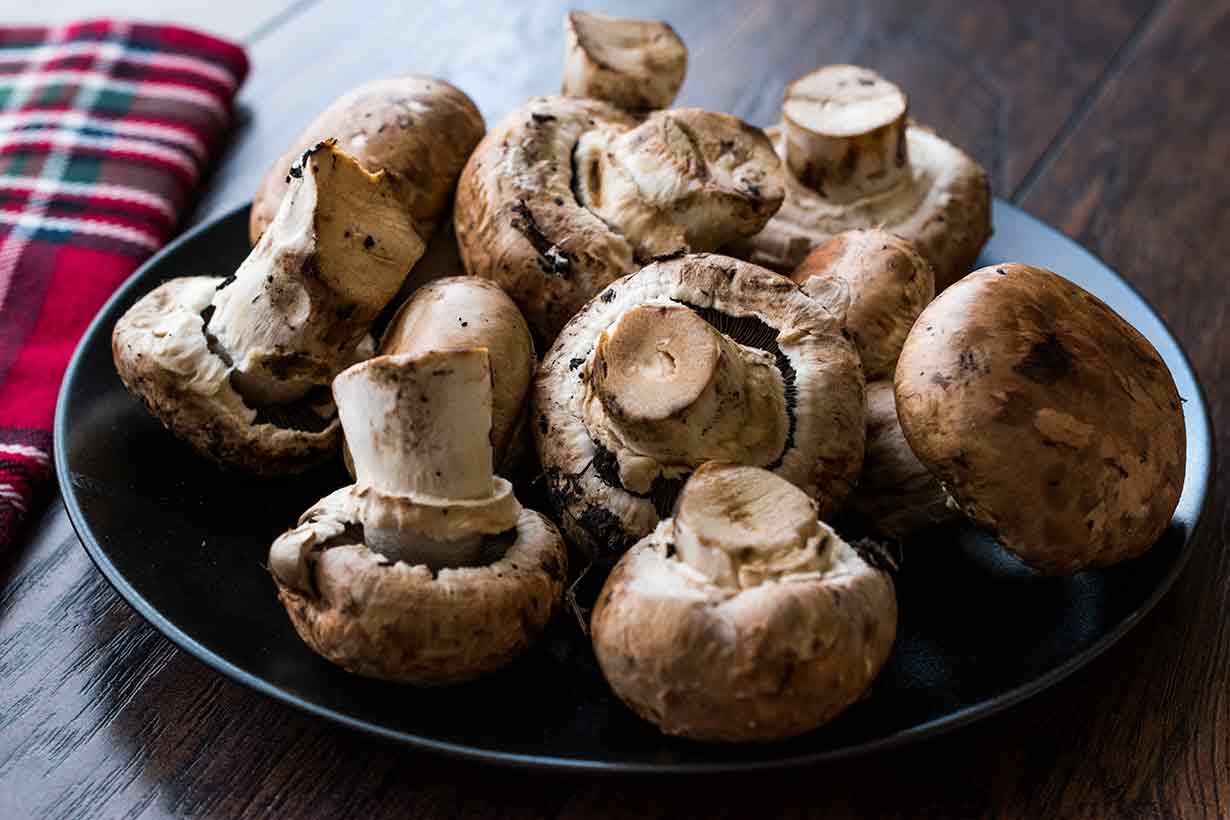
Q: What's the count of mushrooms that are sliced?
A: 0